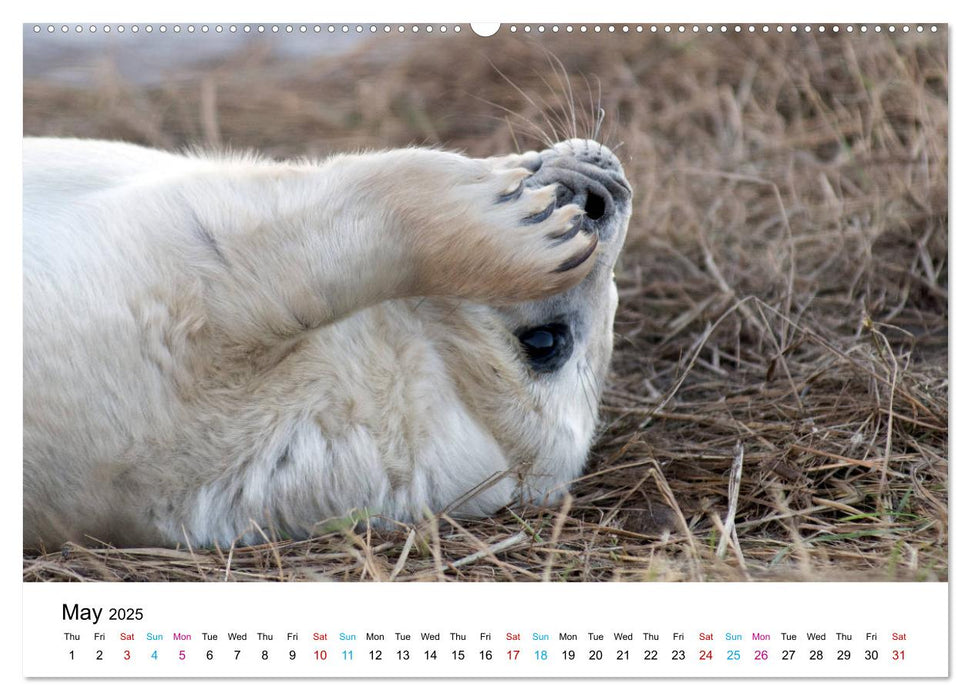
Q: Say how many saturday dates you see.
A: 5